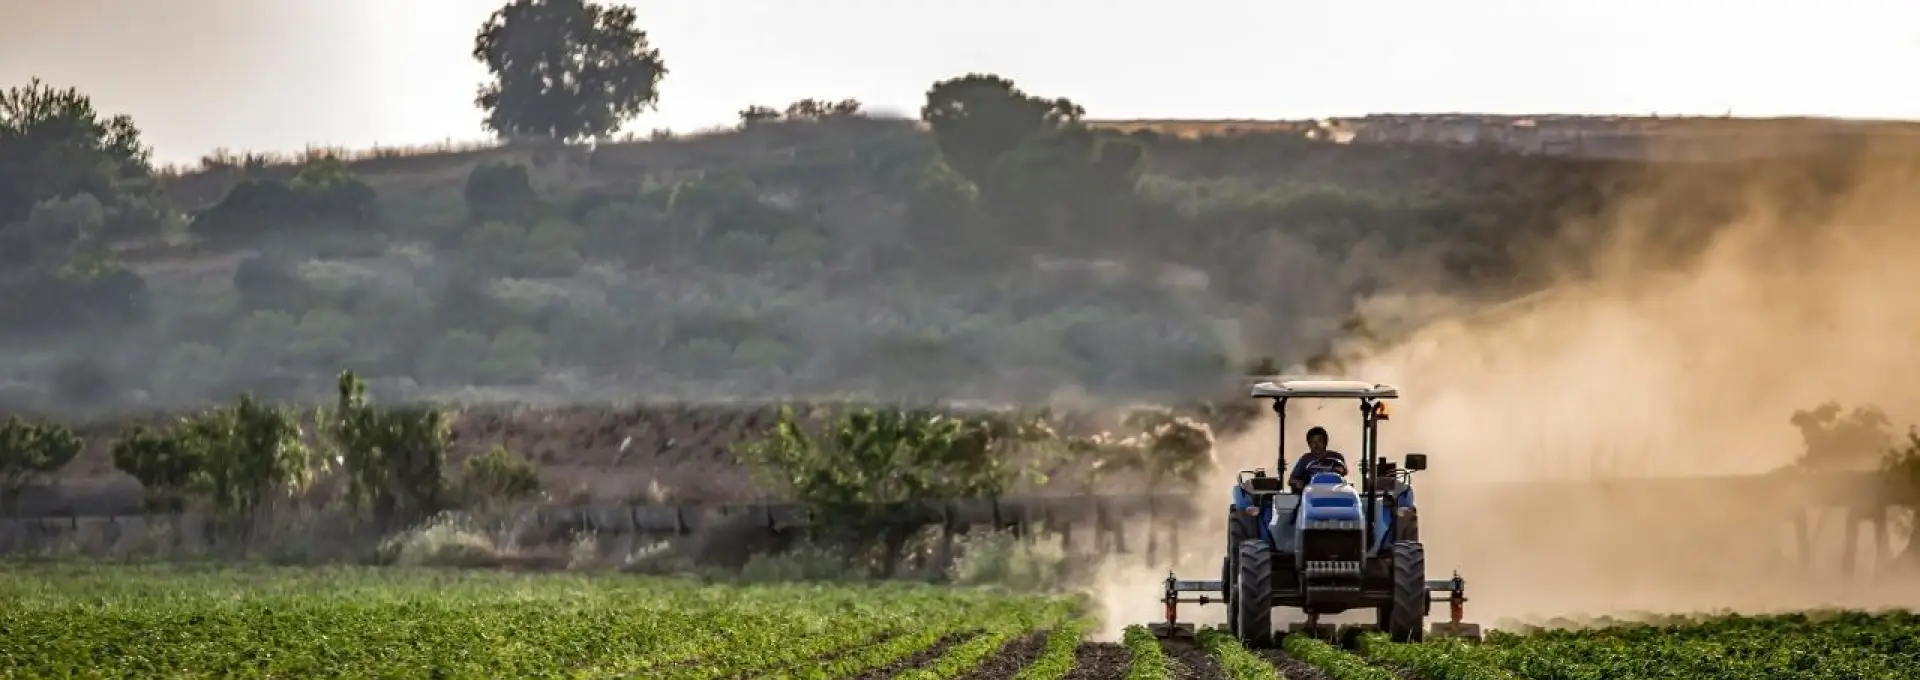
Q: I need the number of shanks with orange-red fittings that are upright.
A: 2